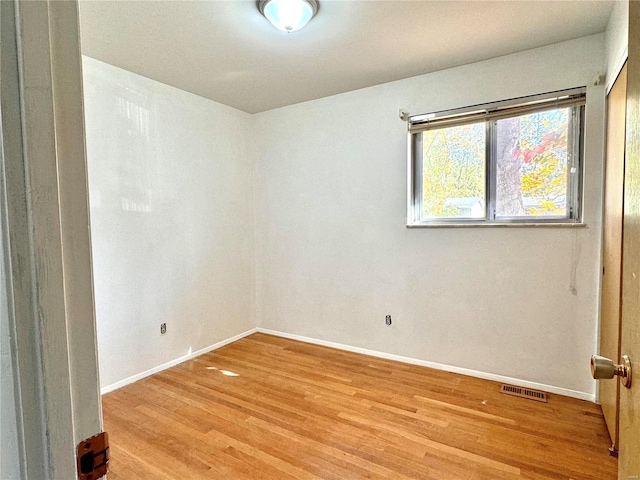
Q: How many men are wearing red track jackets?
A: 0